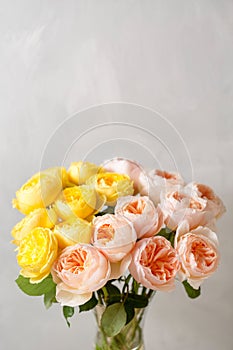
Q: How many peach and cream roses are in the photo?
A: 9